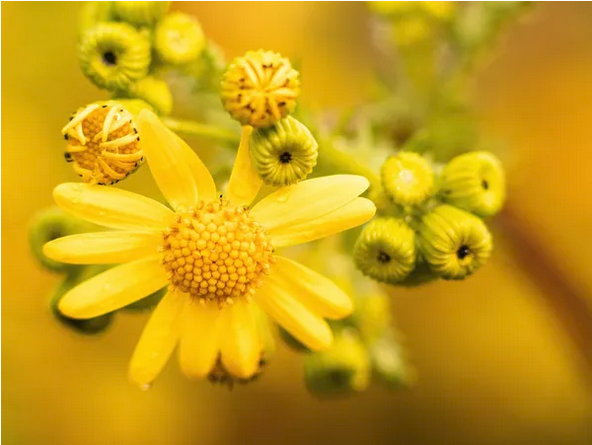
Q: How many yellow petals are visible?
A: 12